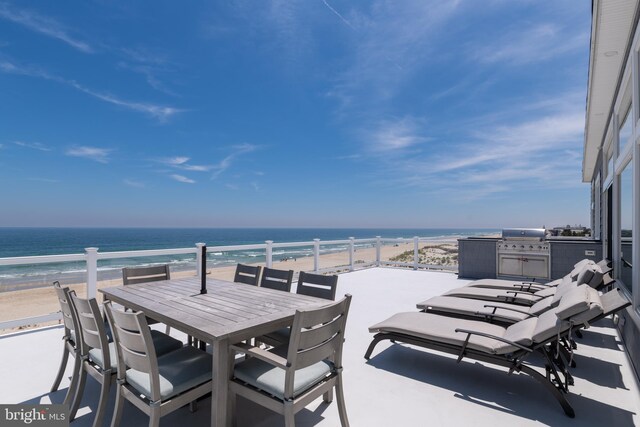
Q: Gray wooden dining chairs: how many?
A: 8